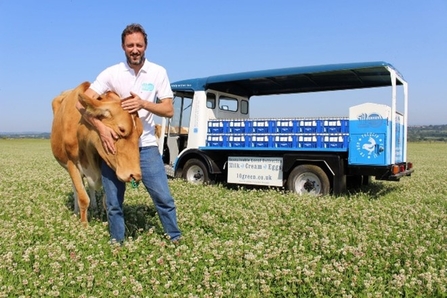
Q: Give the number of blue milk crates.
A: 12